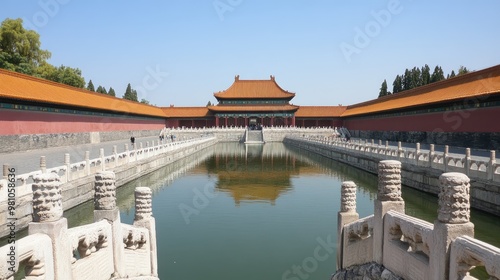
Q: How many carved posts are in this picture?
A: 6